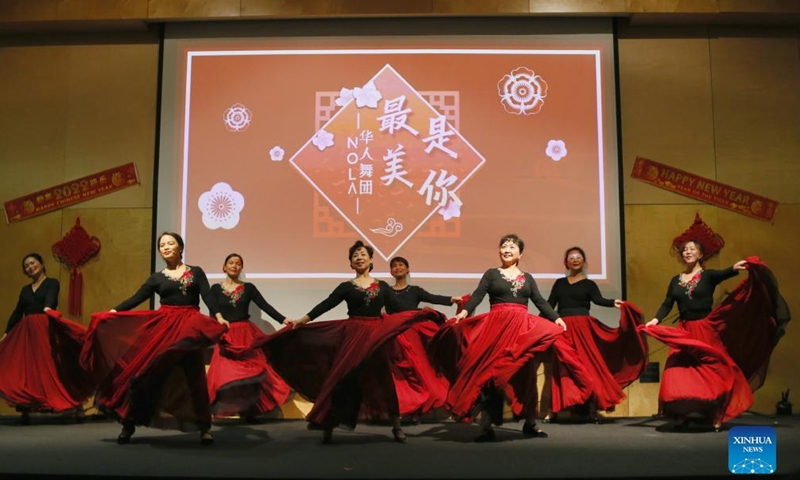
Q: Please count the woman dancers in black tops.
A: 8